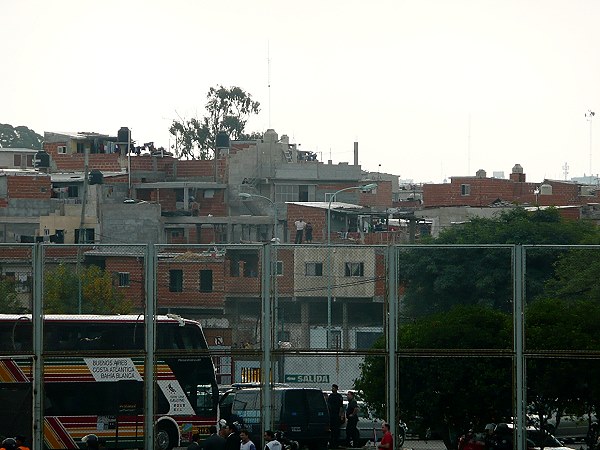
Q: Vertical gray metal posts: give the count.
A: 5